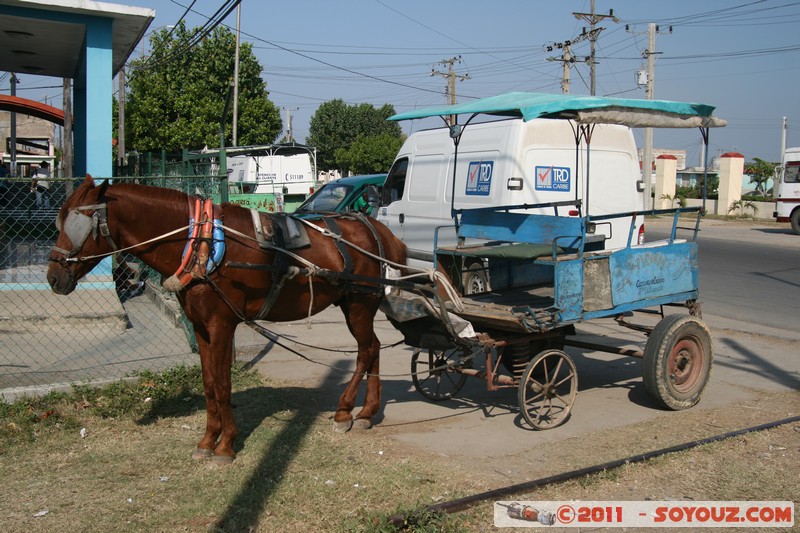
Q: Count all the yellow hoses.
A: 0